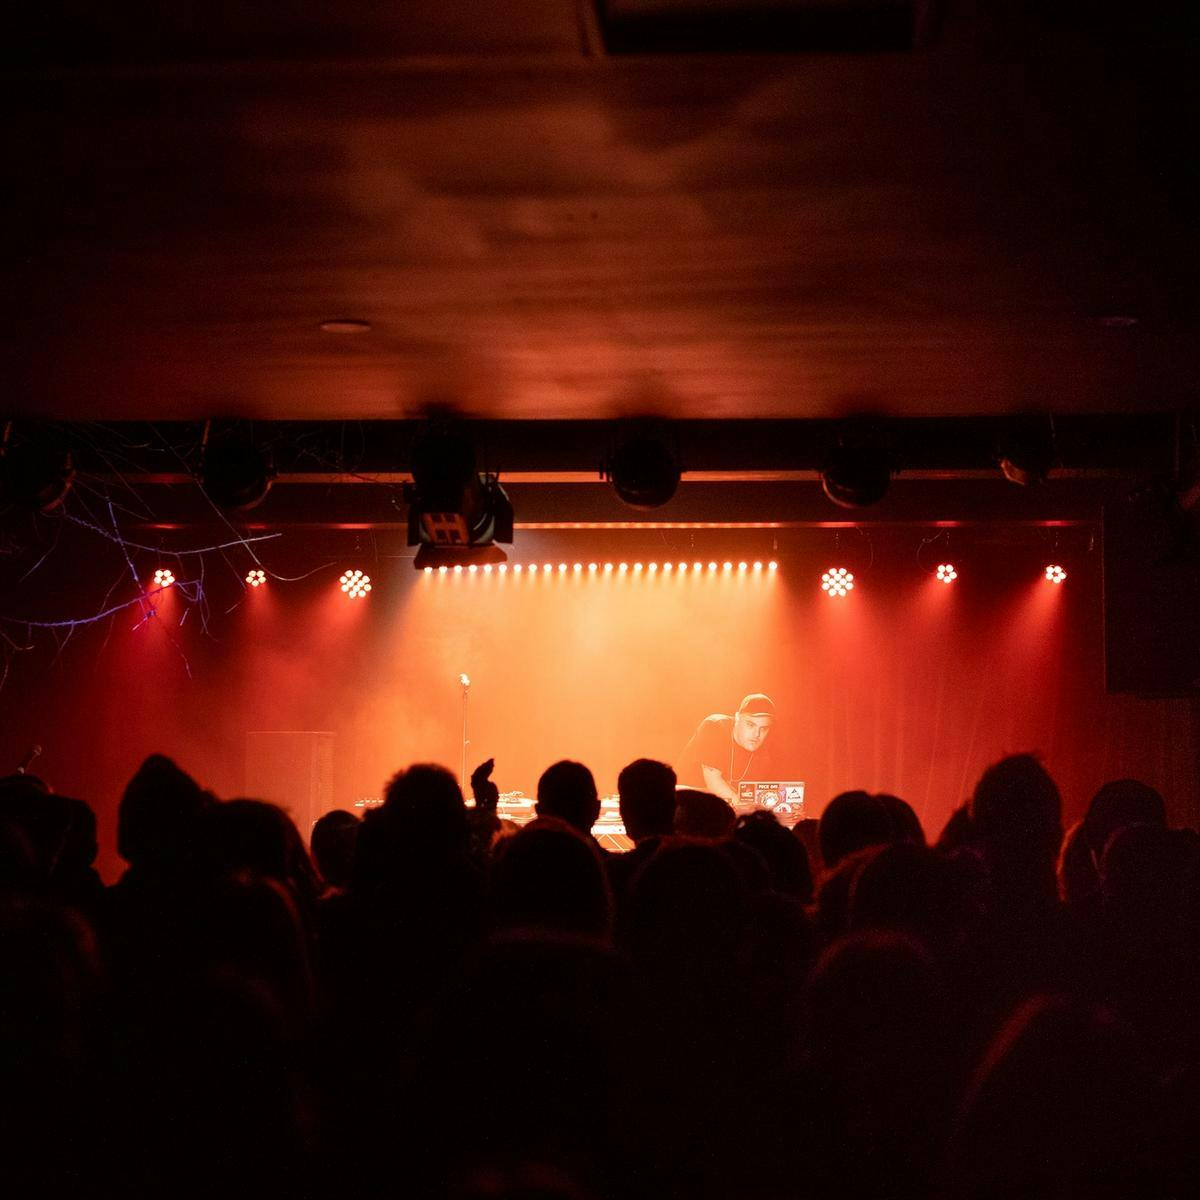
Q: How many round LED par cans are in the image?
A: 6